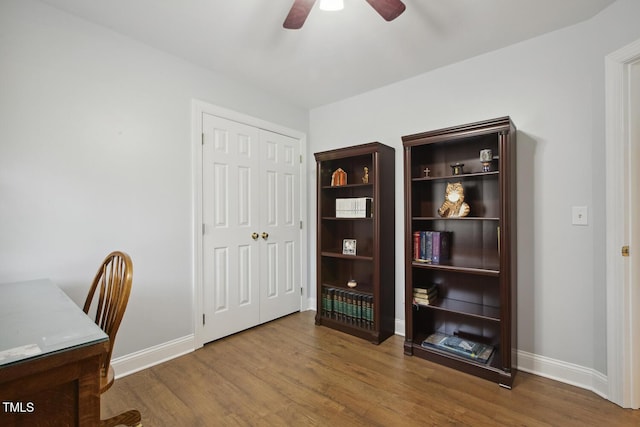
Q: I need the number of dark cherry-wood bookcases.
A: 2